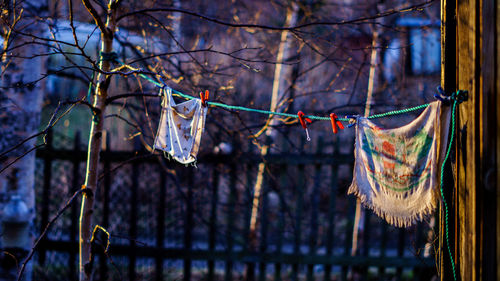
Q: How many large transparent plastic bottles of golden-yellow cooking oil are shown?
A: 0